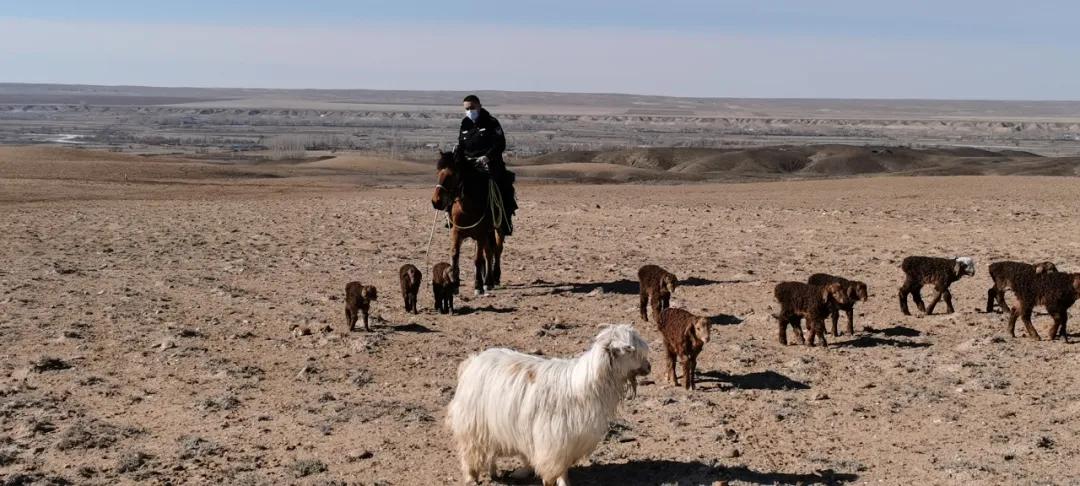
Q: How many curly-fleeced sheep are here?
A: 10